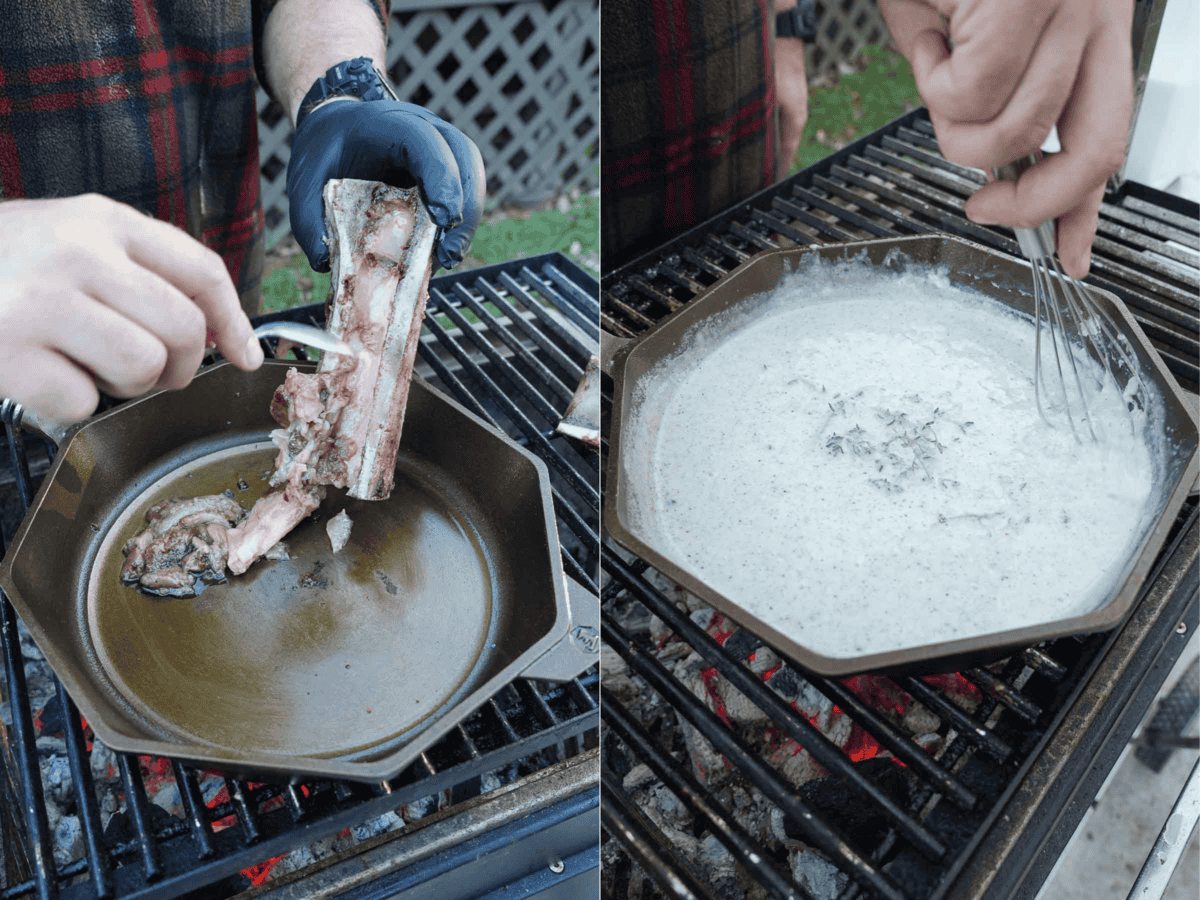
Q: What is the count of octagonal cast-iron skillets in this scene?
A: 2